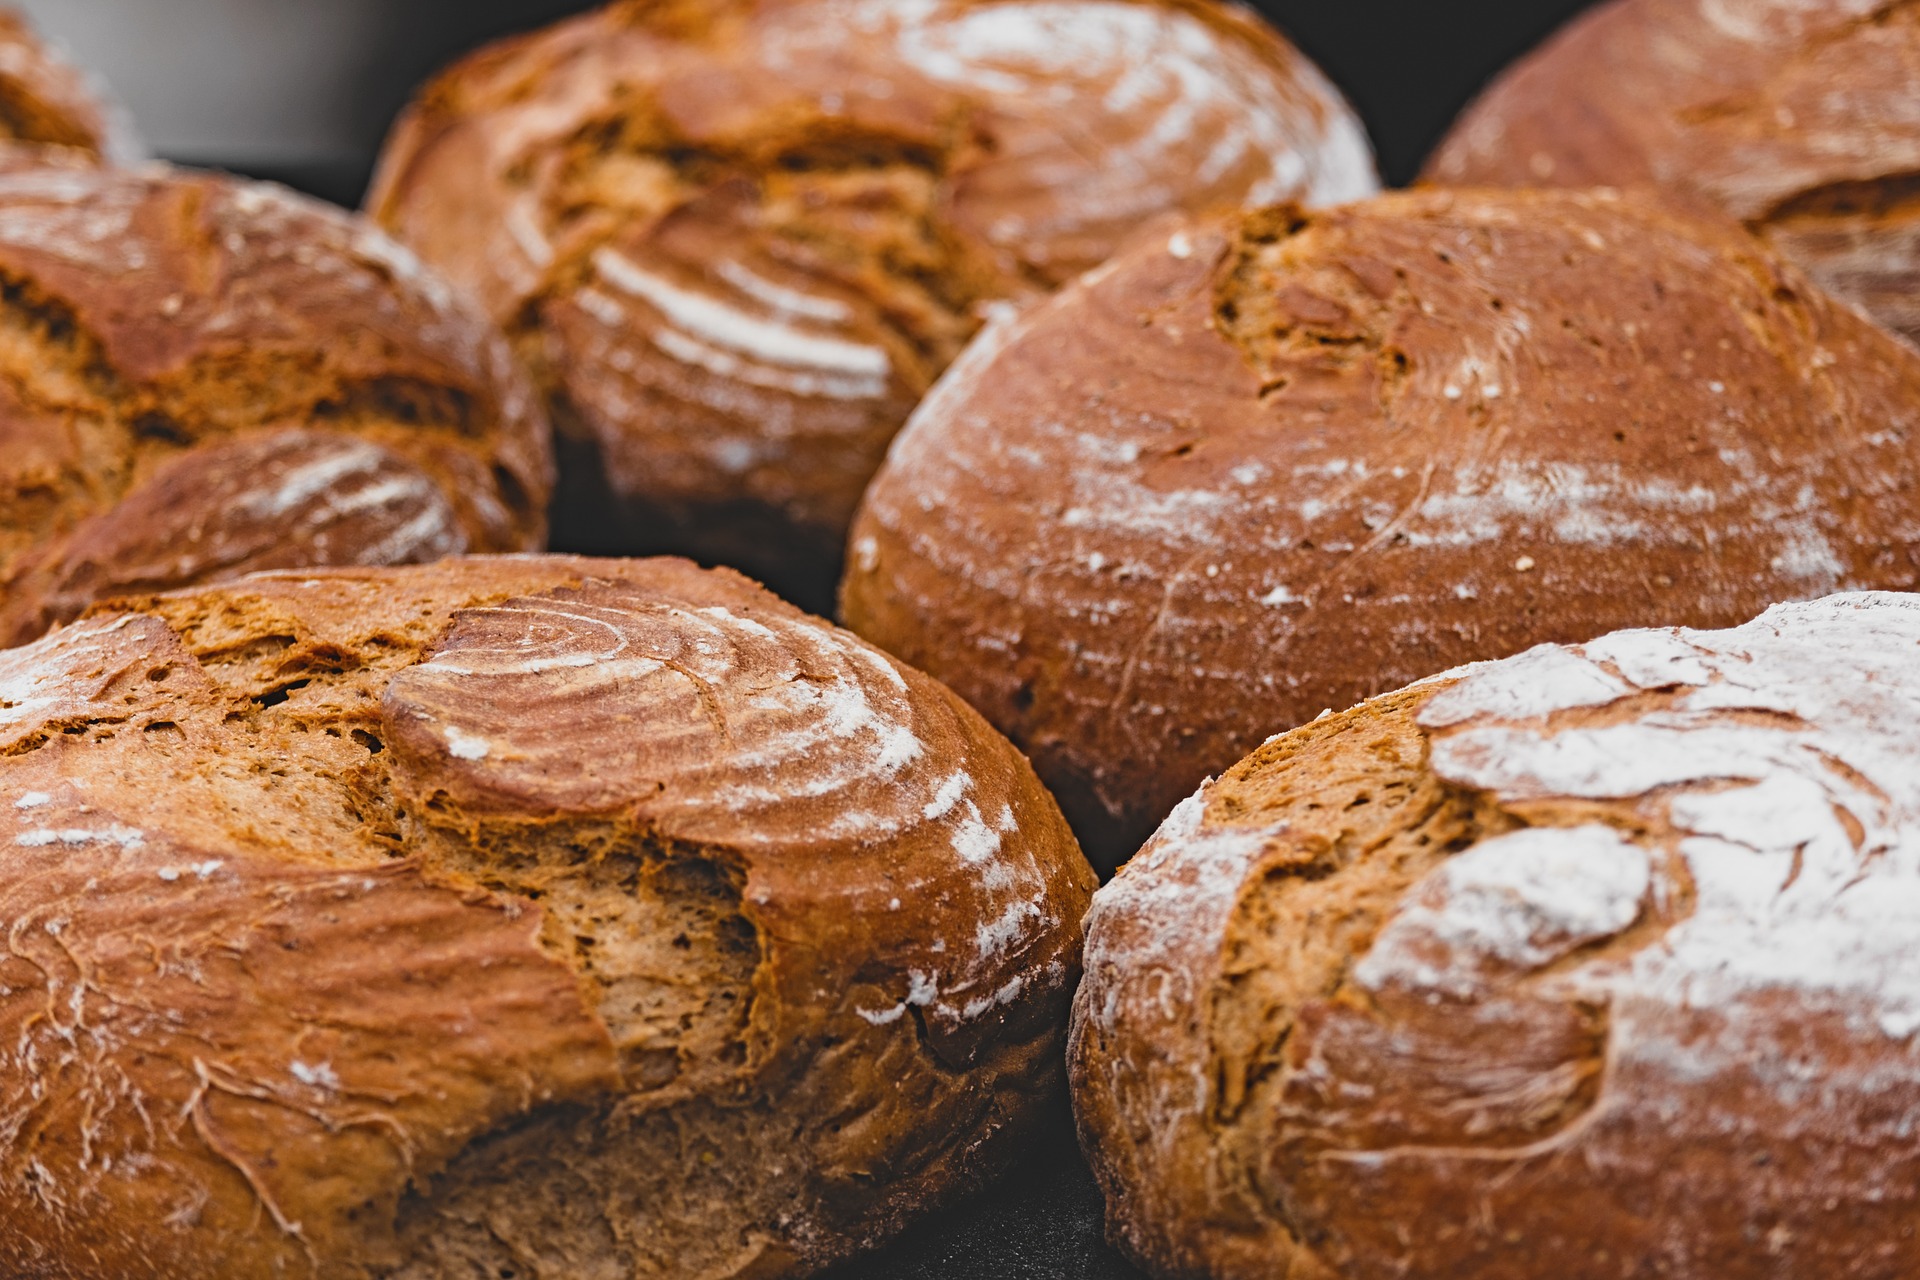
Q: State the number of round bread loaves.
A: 7